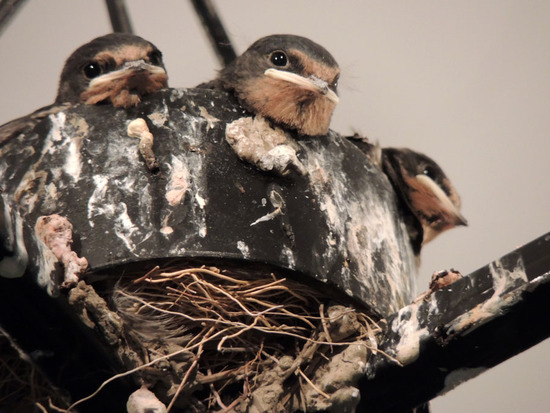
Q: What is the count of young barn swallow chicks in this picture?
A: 3